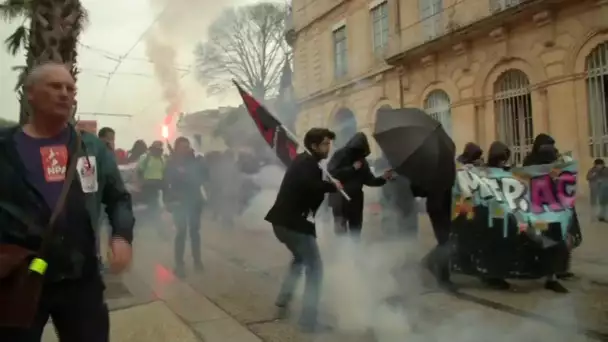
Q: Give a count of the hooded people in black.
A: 4